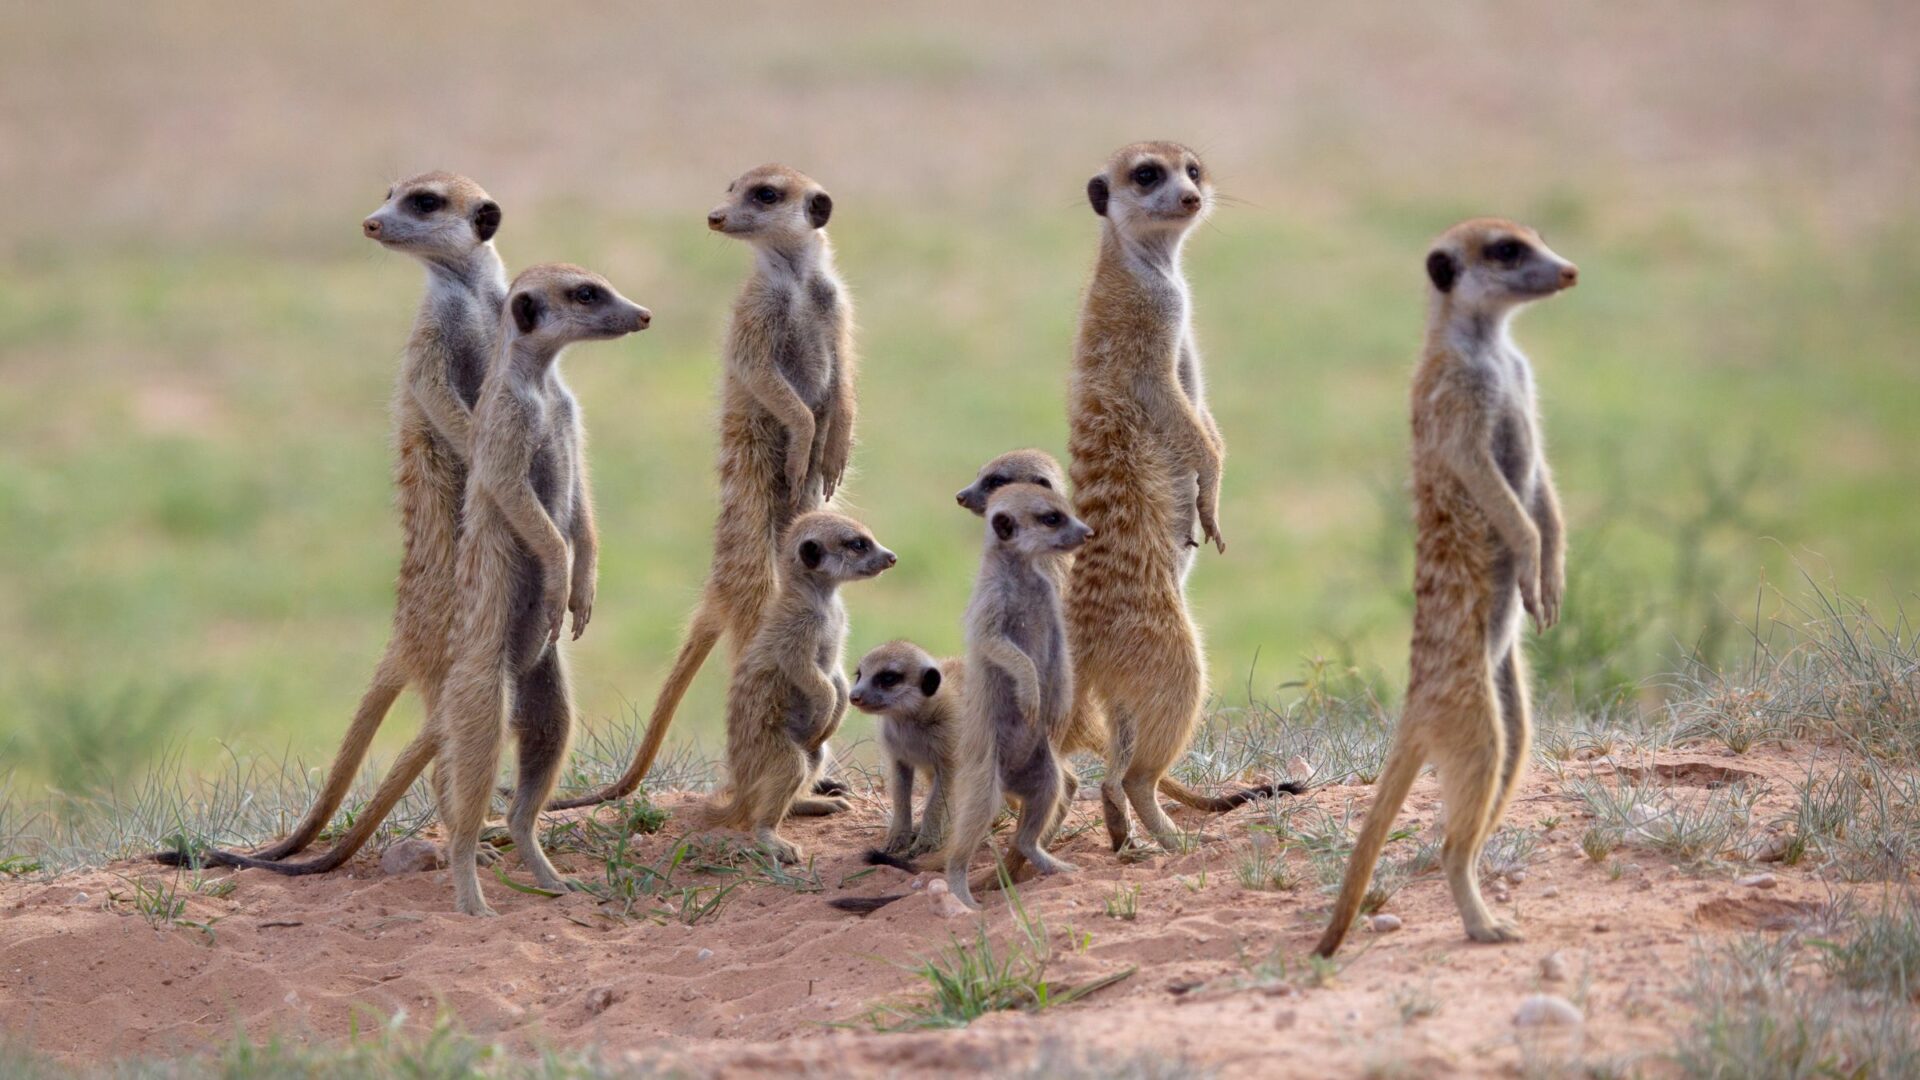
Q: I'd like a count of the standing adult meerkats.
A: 5